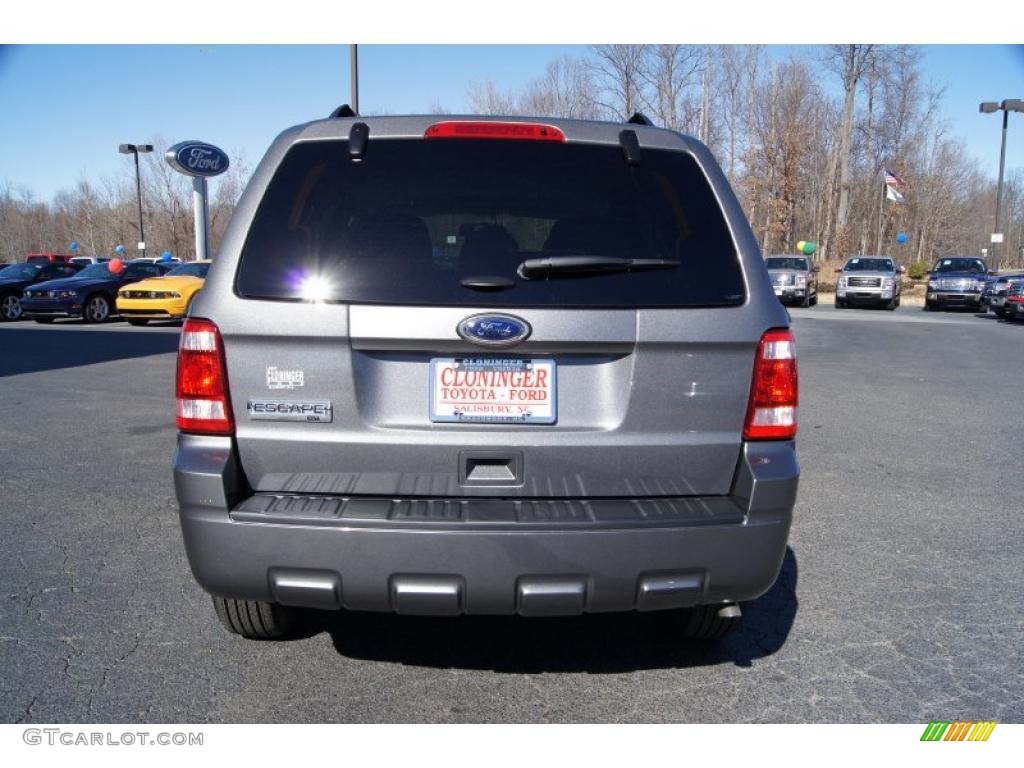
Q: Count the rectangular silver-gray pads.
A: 4